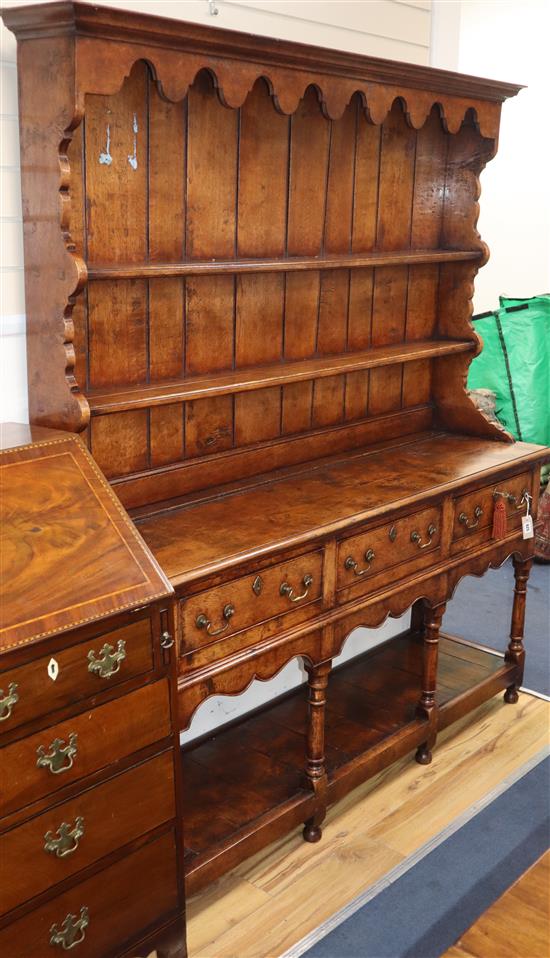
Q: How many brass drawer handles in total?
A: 11